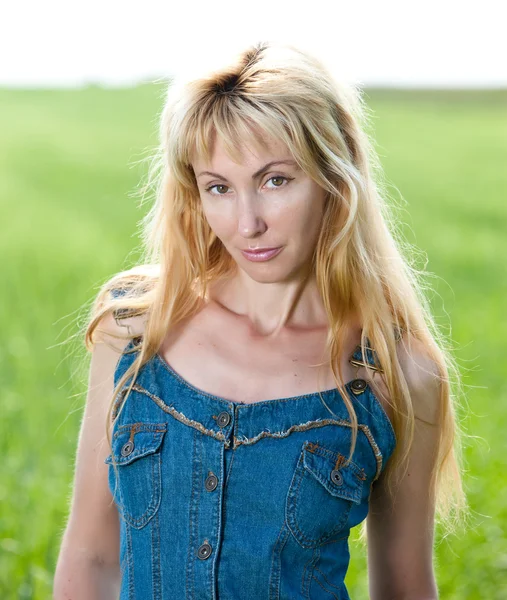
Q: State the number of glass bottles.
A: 0